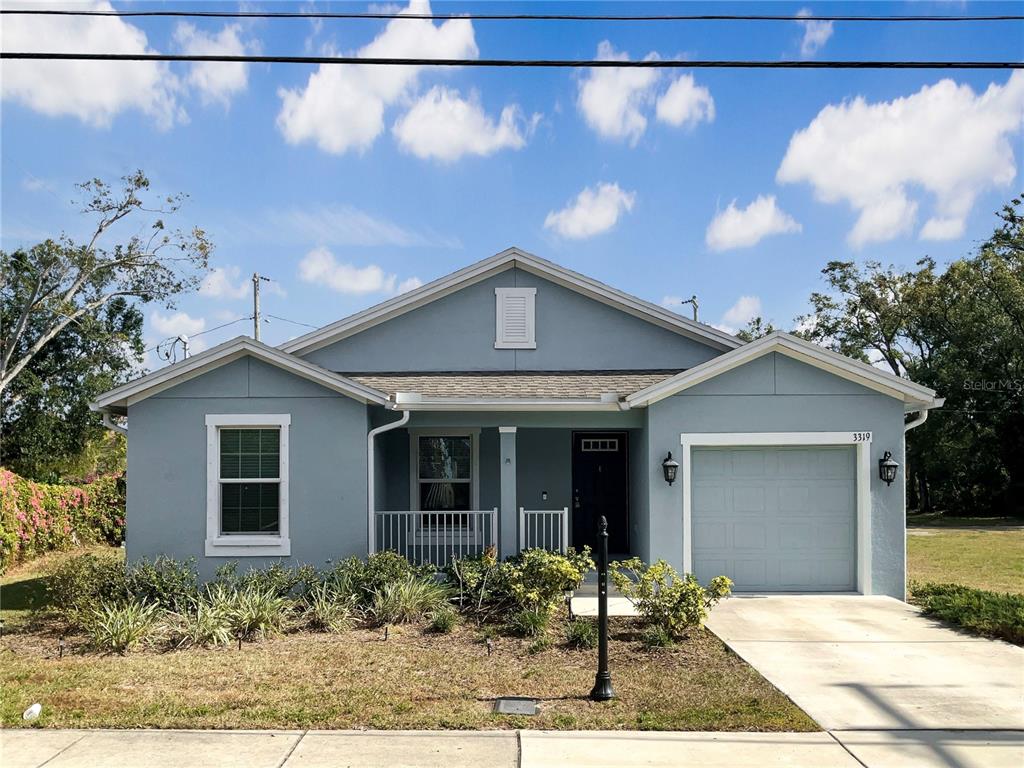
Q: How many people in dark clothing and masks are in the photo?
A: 0